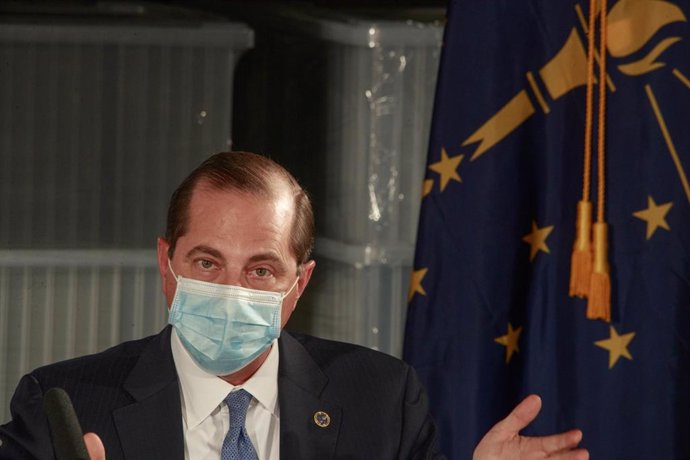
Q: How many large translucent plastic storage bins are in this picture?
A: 4